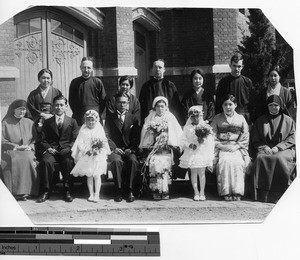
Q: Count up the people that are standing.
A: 9